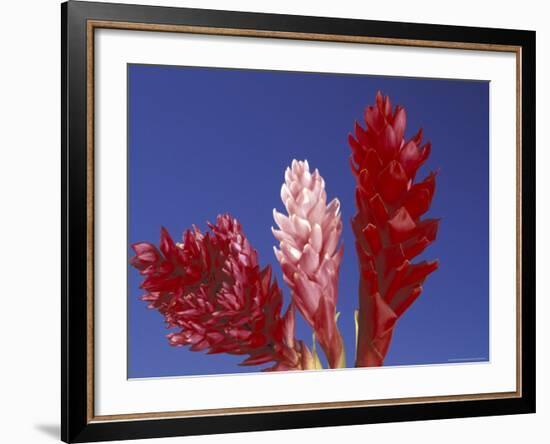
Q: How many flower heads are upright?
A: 2